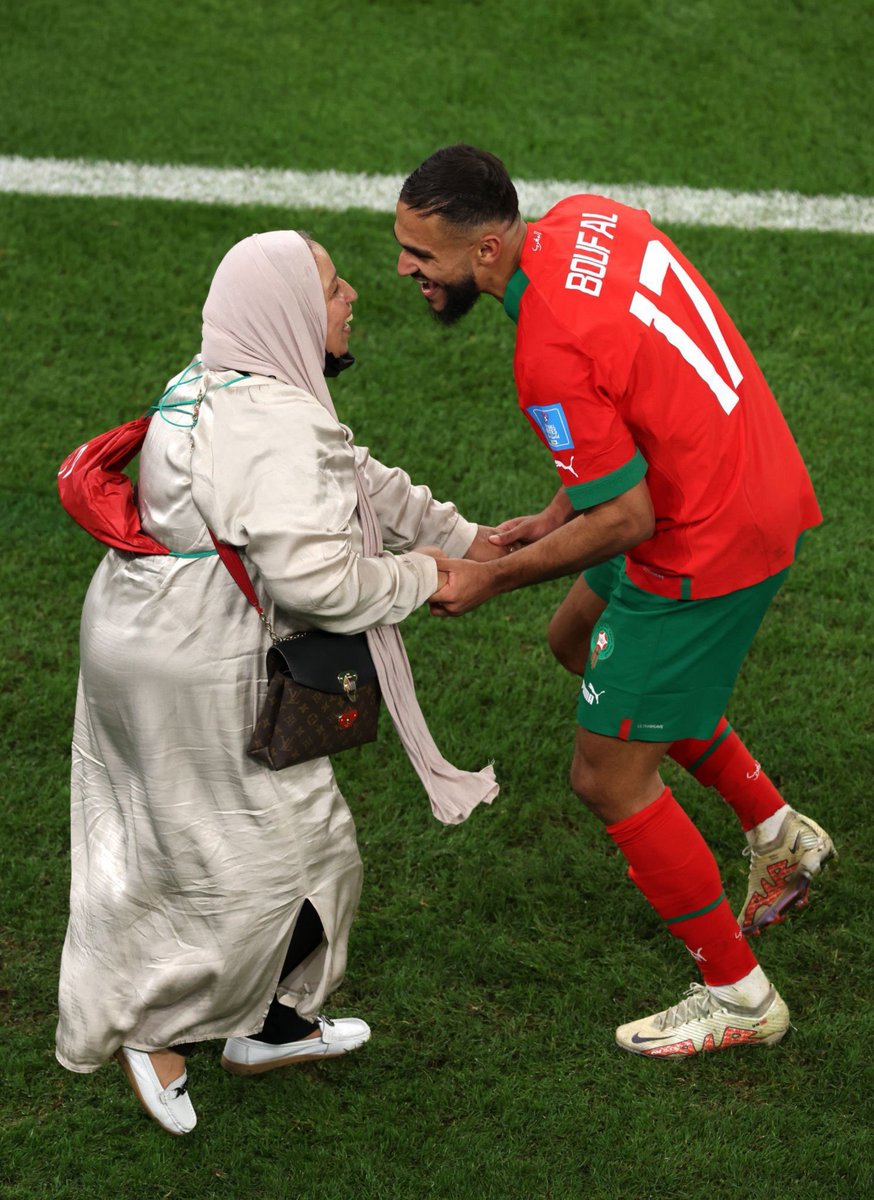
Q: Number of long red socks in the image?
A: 2